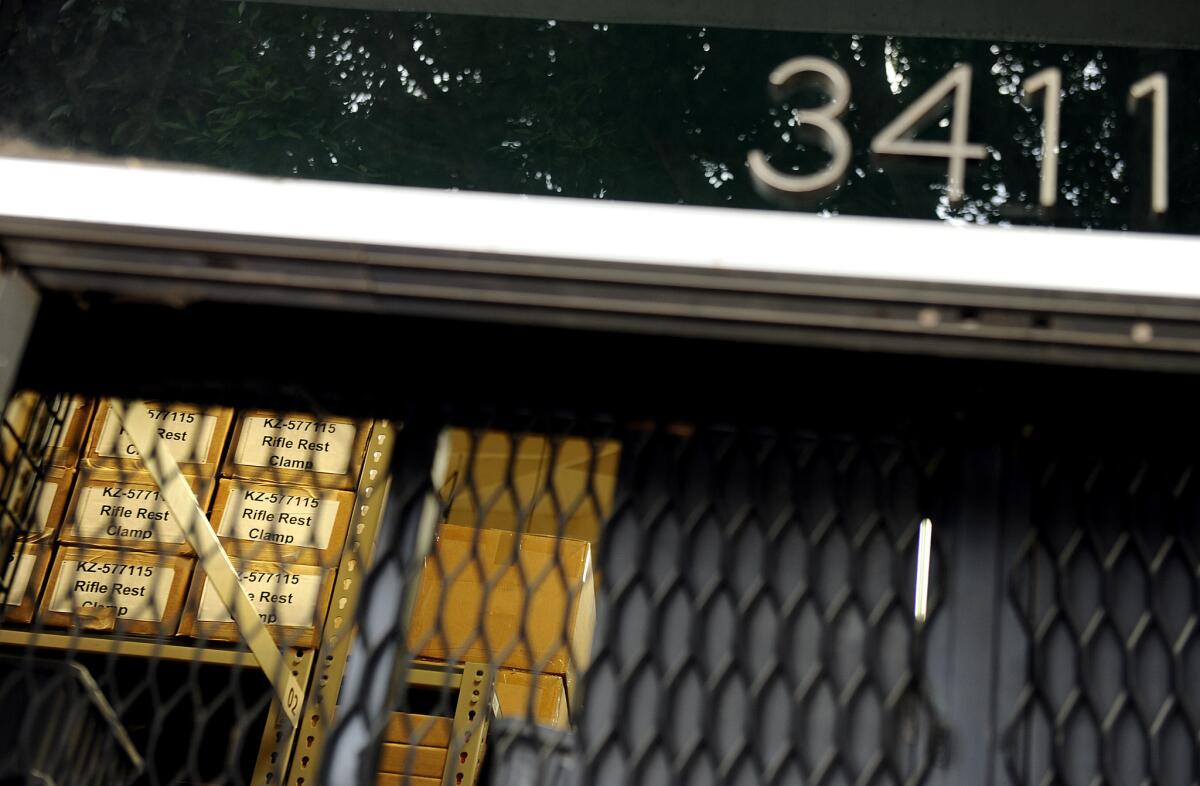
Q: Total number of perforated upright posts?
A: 3